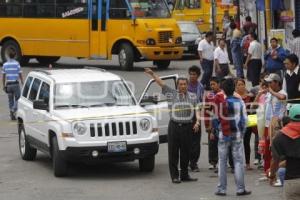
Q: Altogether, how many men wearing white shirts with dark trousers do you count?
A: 3